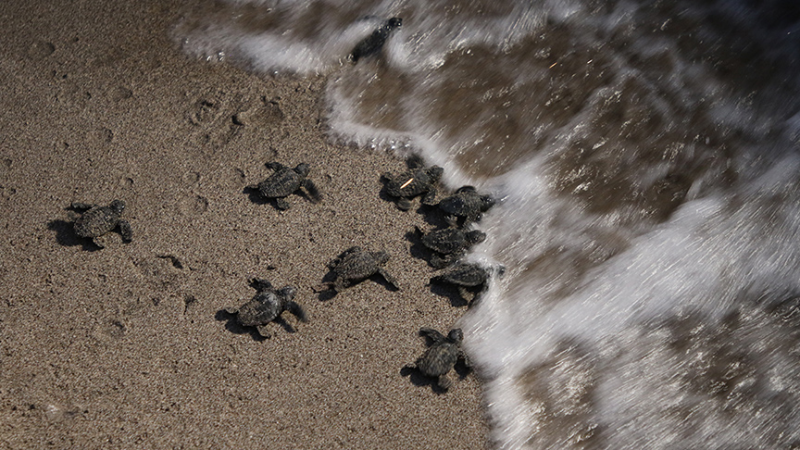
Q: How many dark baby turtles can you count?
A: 10